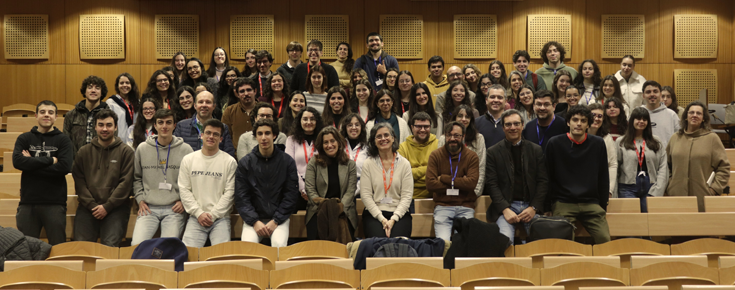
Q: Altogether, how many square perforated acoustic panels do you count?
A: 11